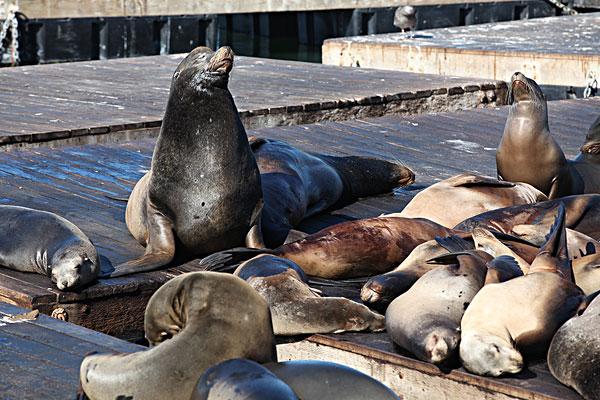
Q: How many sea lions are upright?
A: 2